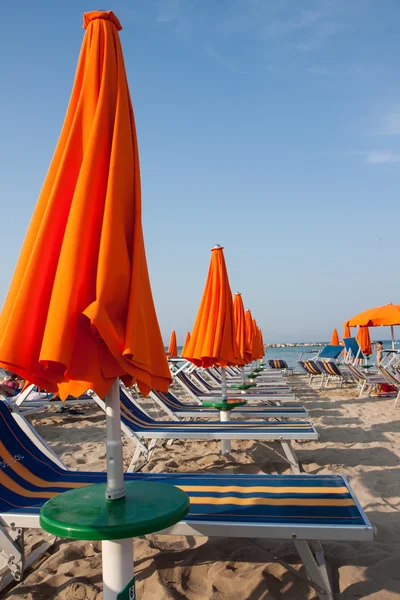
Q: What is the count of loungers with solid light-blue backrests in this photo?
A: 2